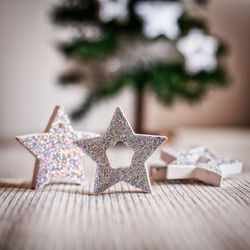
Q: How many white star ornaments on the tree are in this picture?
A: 3